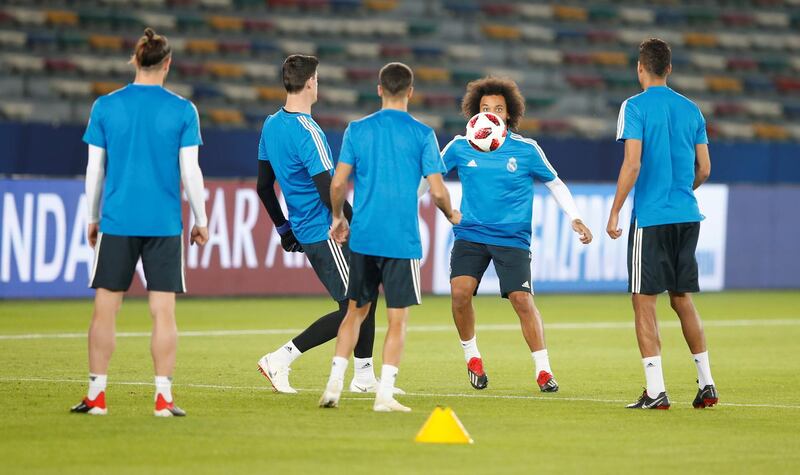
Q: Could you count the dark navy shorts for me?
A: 5